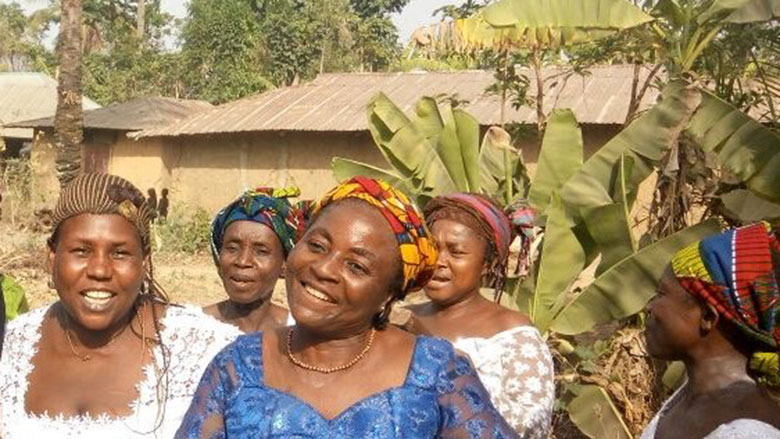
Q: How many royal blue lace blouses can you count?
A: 1